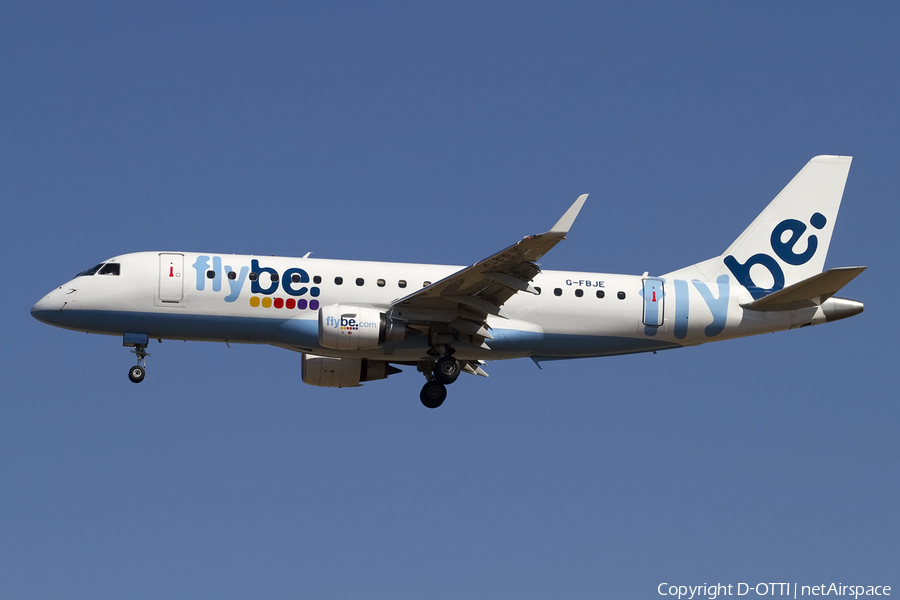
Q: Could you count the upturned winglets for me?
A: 1